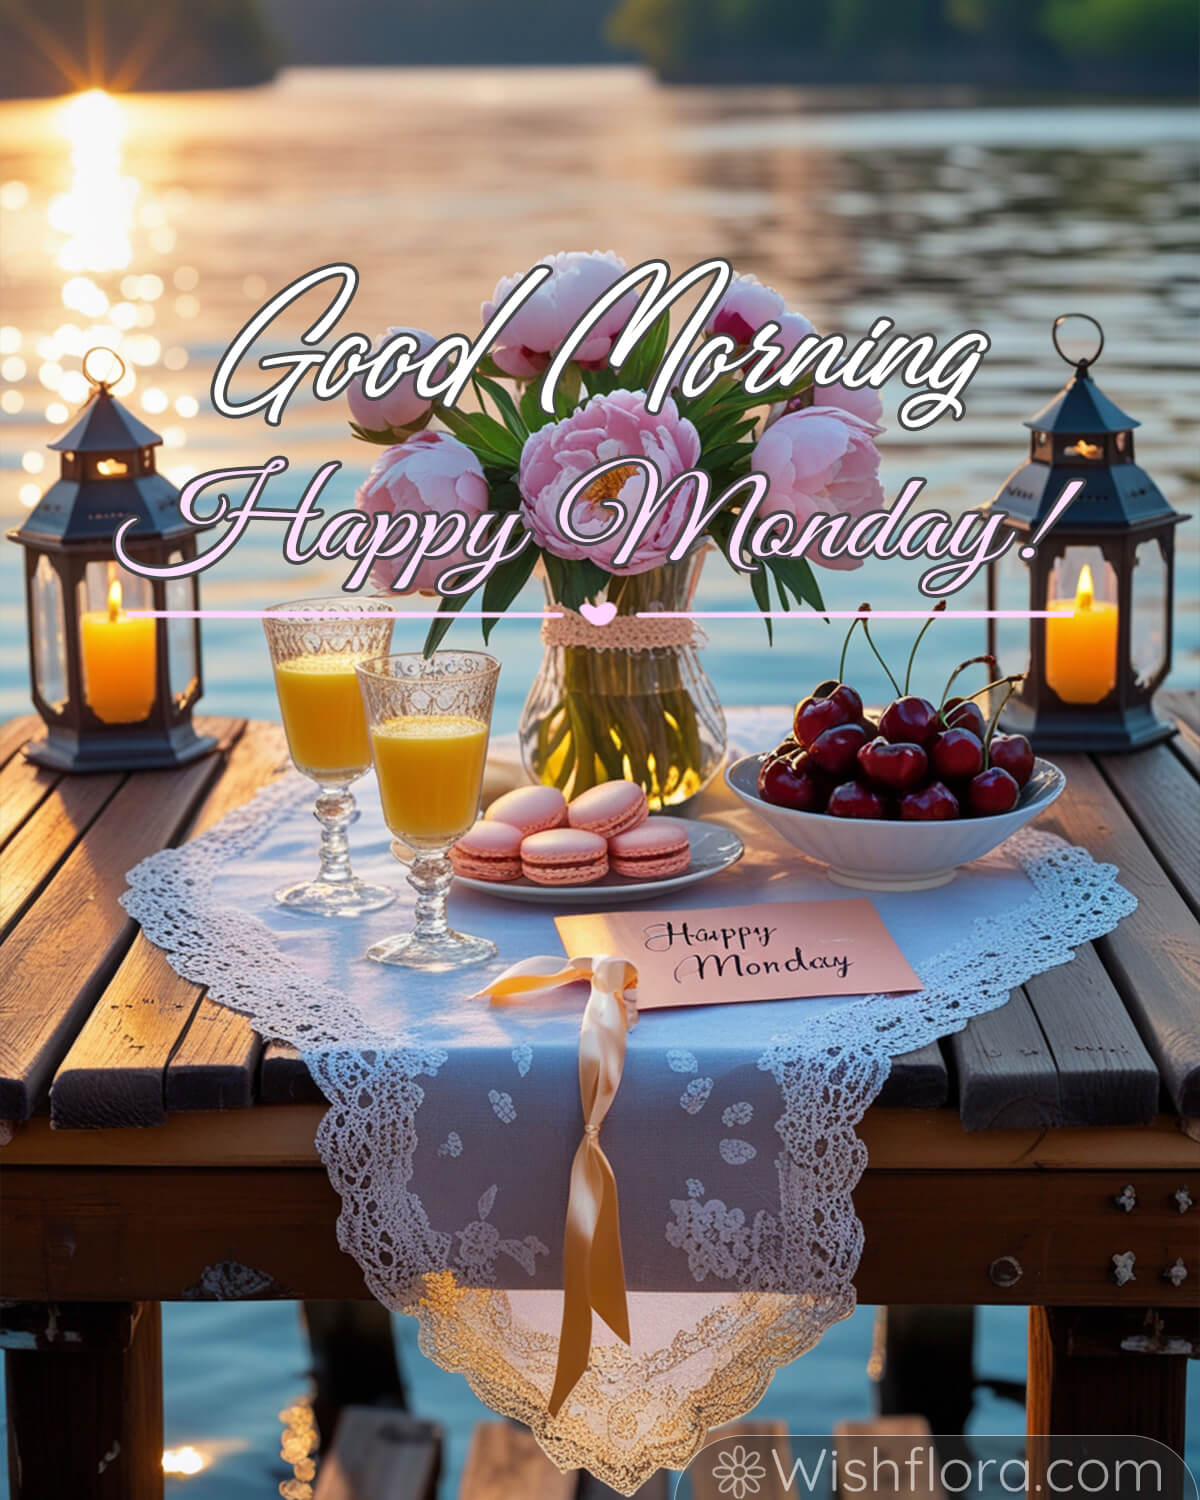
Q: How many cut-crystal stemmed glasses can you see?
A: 2